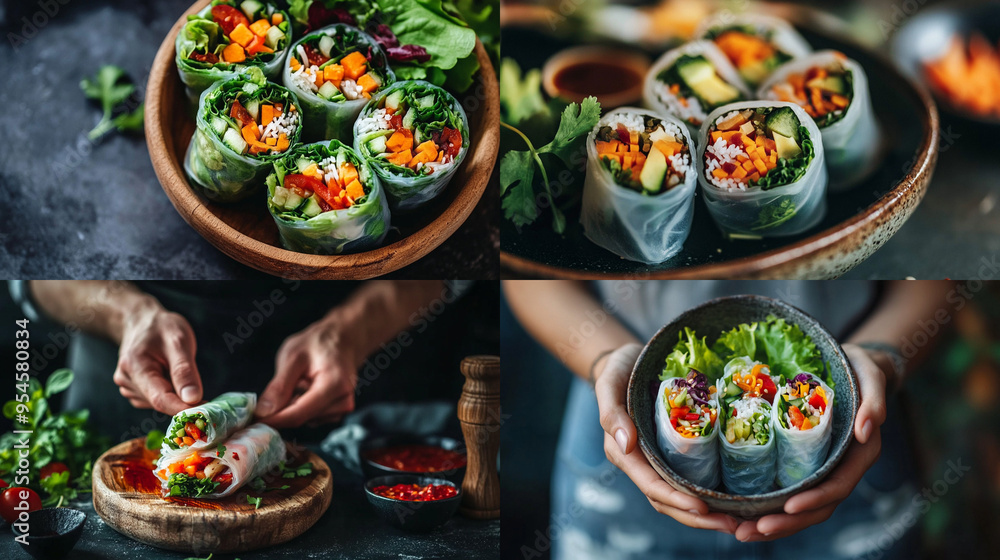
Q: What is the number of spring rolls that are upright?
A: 13